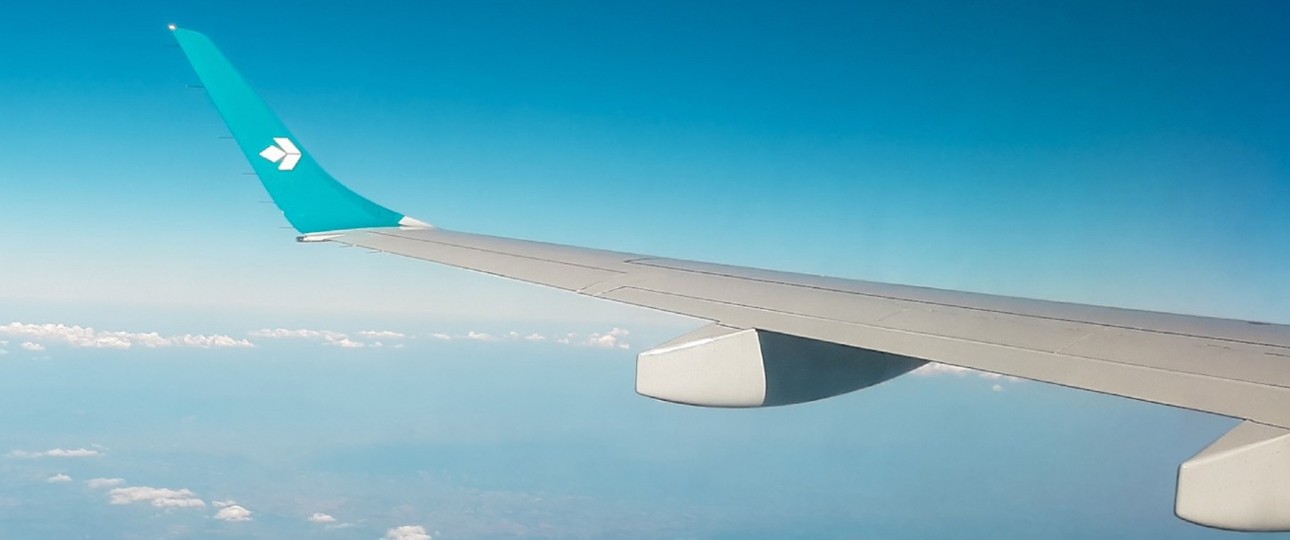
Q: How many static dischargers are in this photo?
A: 8